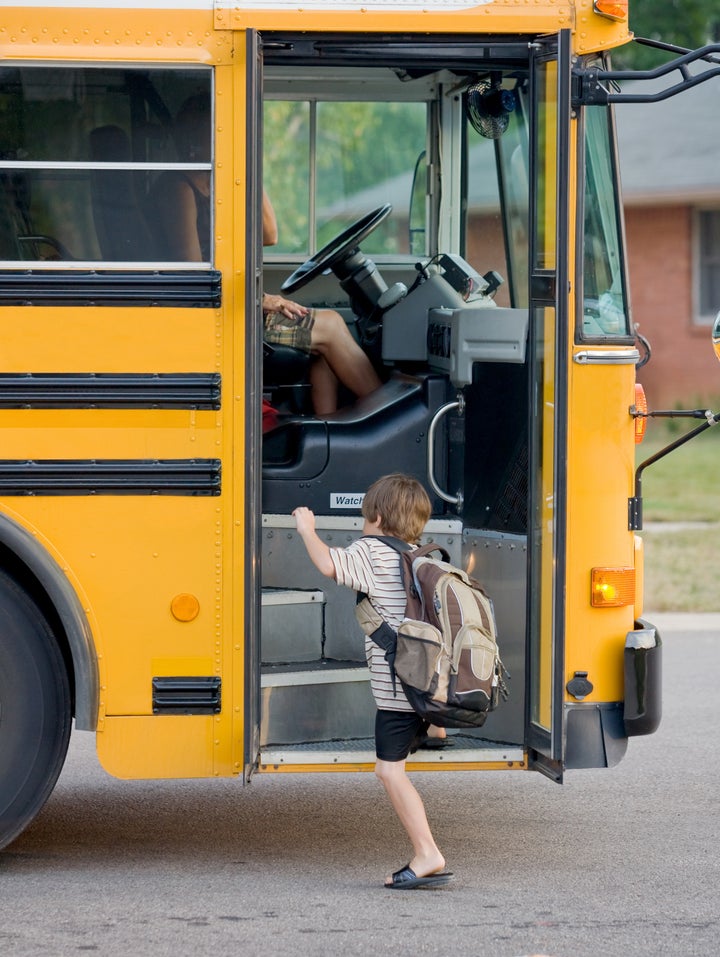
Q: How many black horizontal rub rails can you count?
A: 4